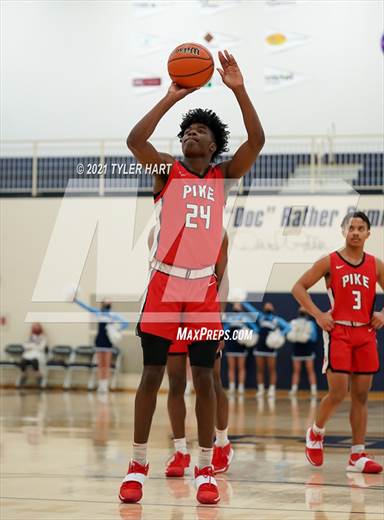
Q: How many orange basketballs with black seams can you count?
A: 1